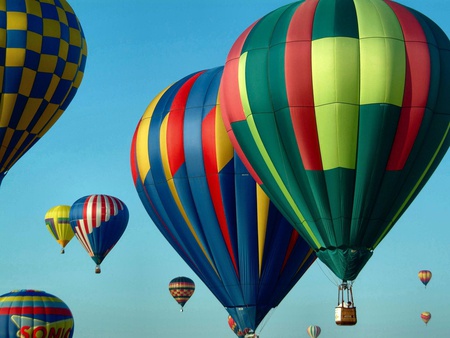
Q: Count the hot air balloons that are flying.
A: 11